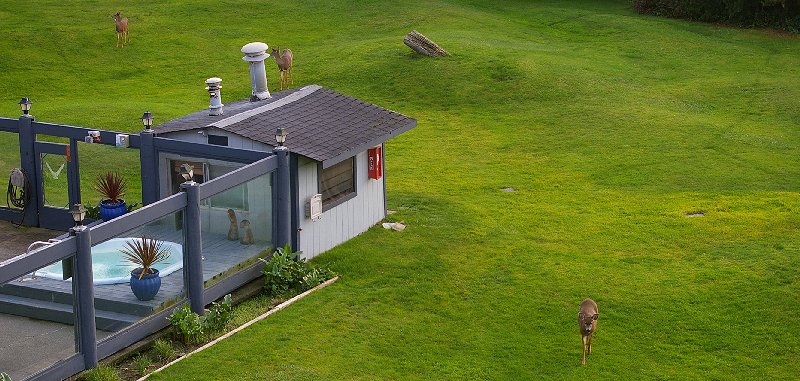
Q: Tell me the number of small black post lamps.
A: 5